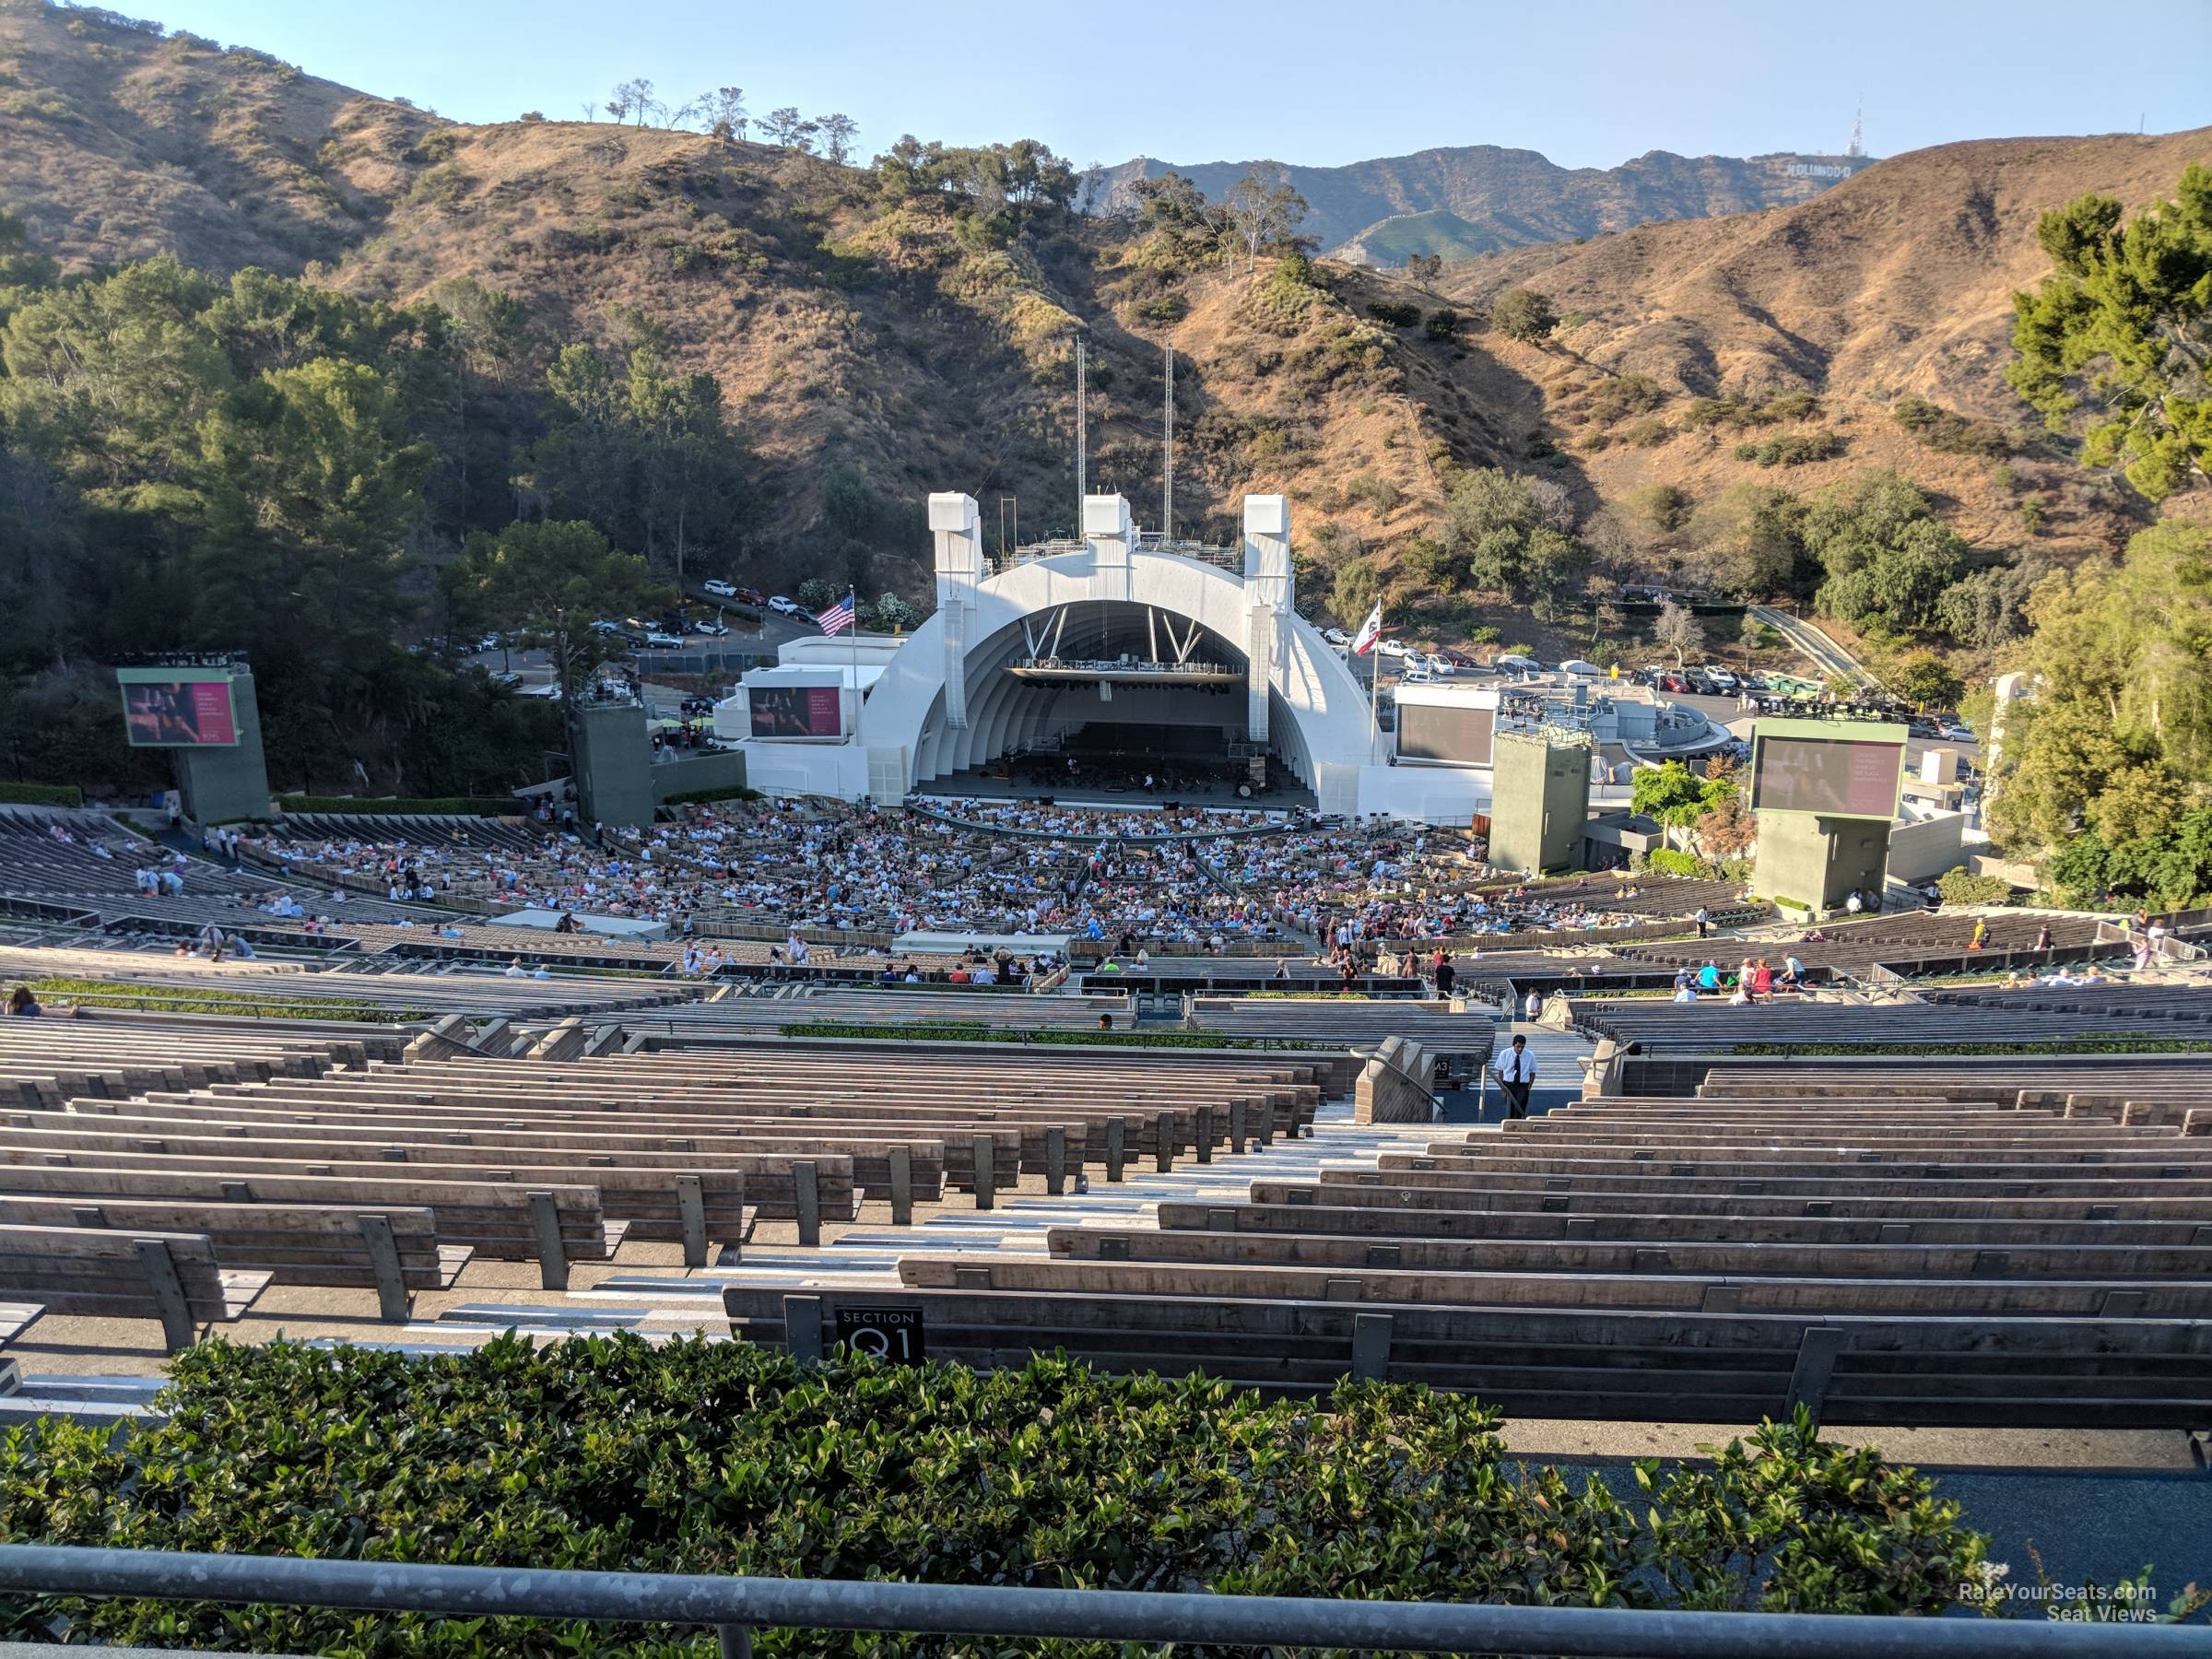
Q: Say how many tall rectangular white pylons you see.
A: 3